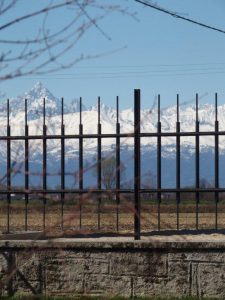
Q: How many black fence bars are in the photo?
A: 12